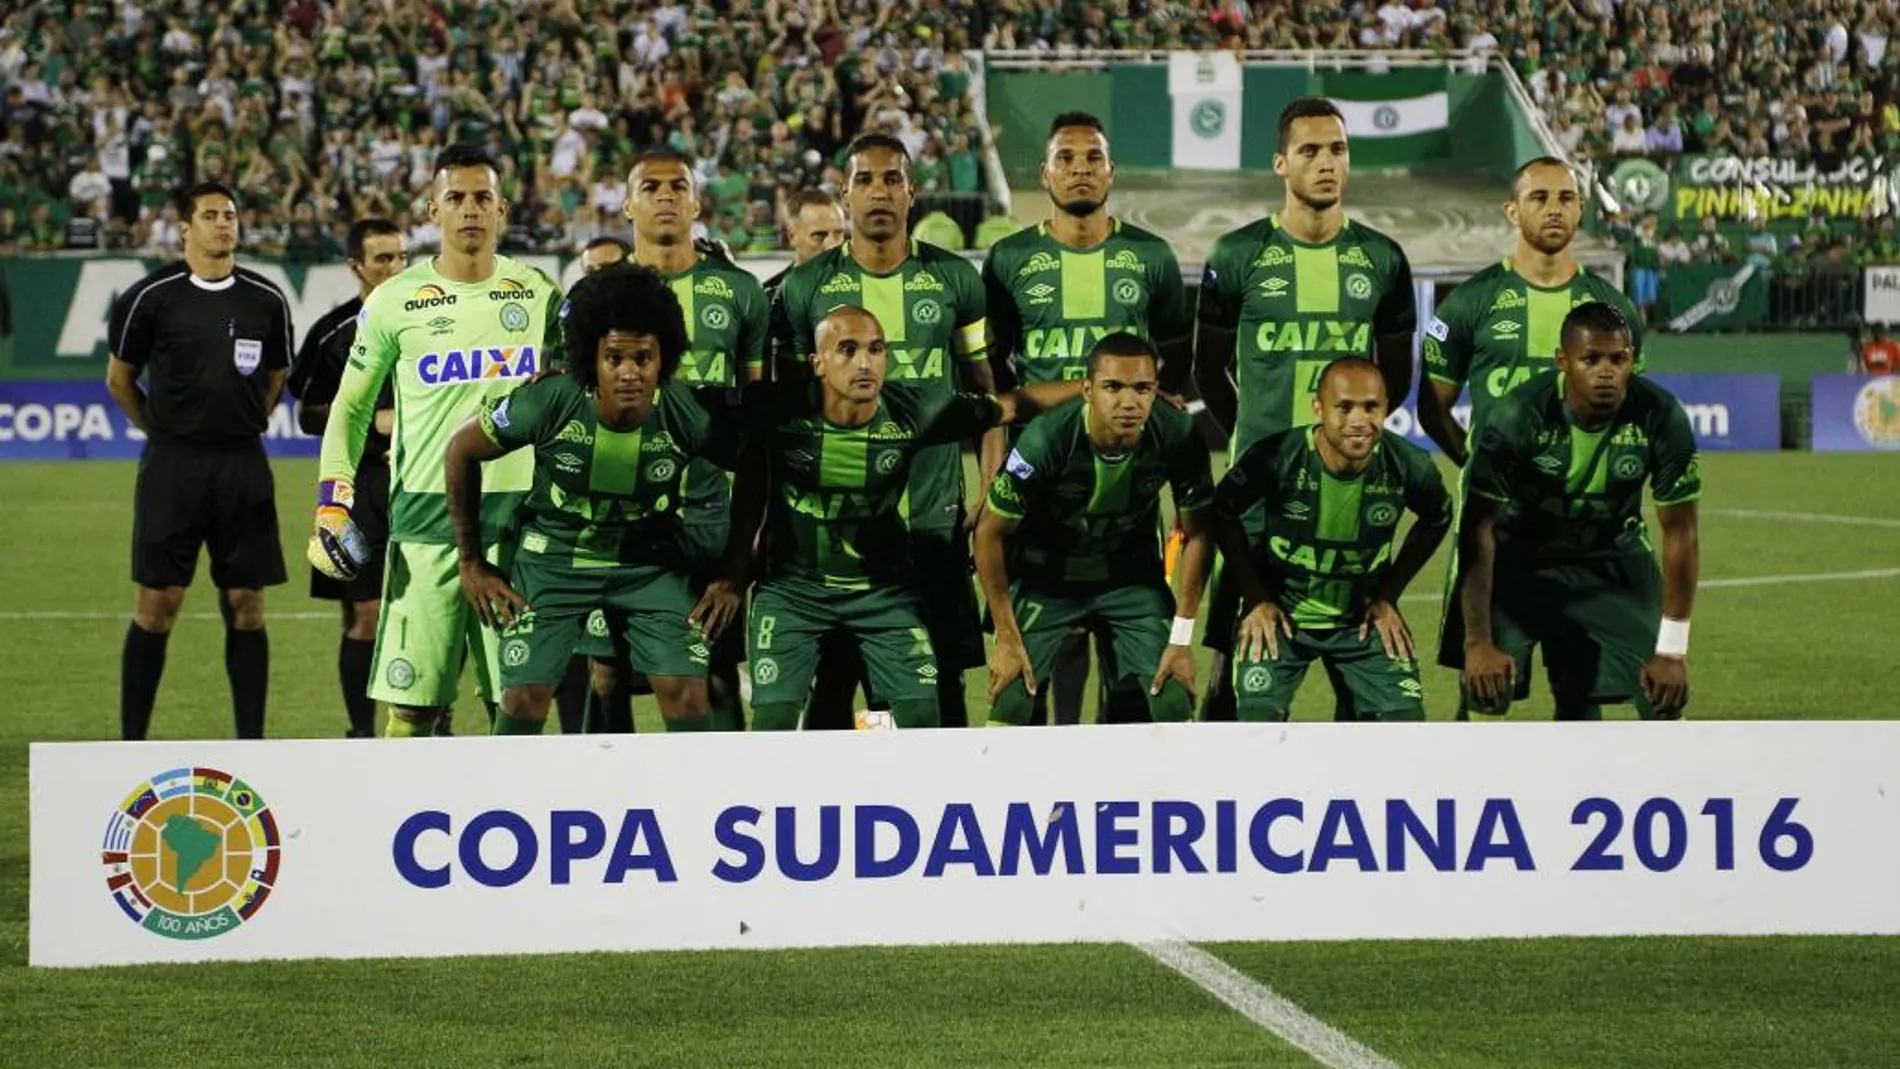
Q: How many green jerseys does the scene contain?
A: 11